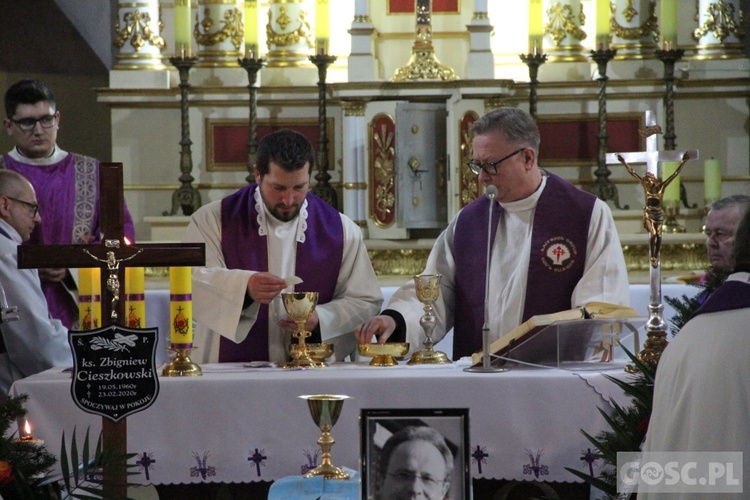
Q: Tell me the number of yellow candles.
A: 11